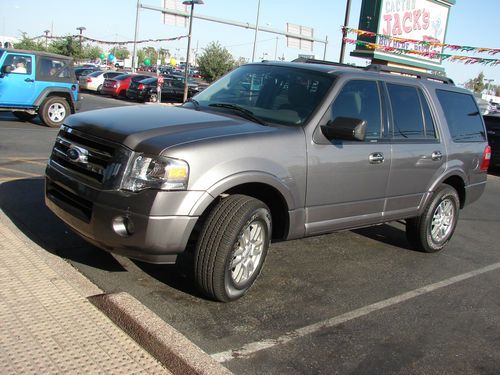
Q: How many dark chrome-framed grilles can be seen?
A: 1